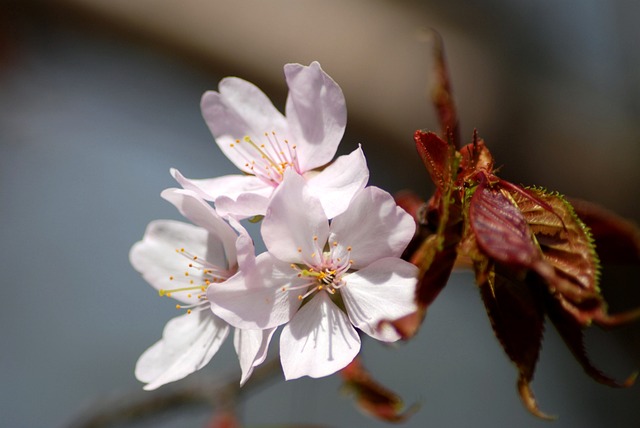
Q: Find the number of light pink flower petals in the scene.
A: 15